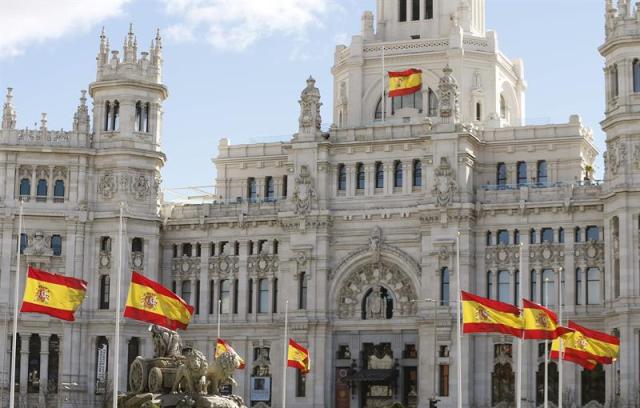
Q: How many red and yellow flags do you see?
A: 9